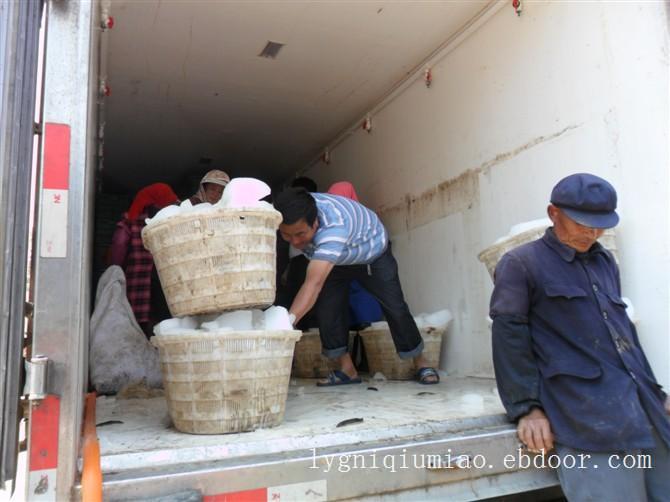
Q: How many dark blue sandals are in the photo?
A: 2